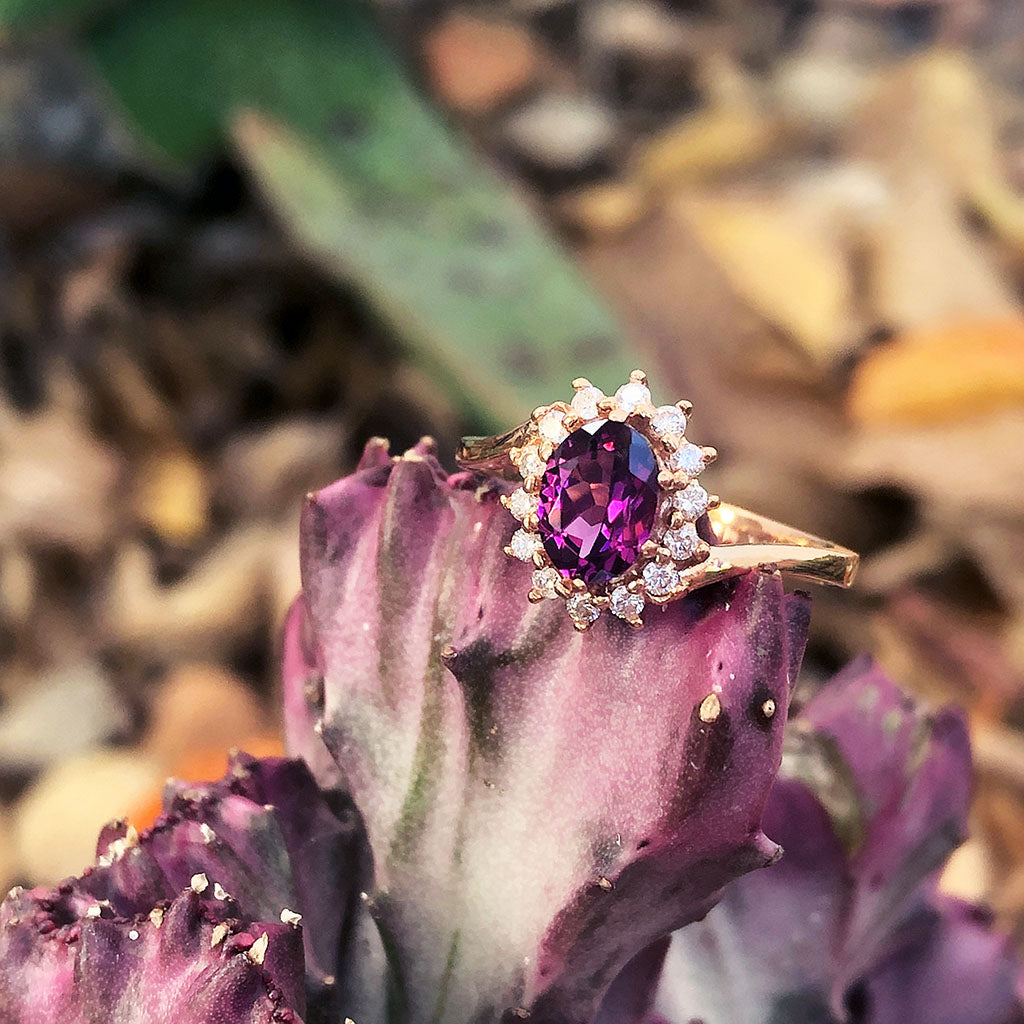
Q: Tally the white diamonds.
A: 14